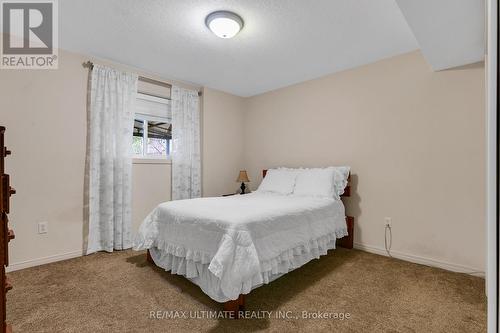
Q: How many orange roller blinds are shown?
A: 0